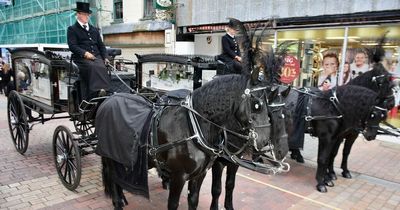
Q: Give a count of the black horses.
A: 4